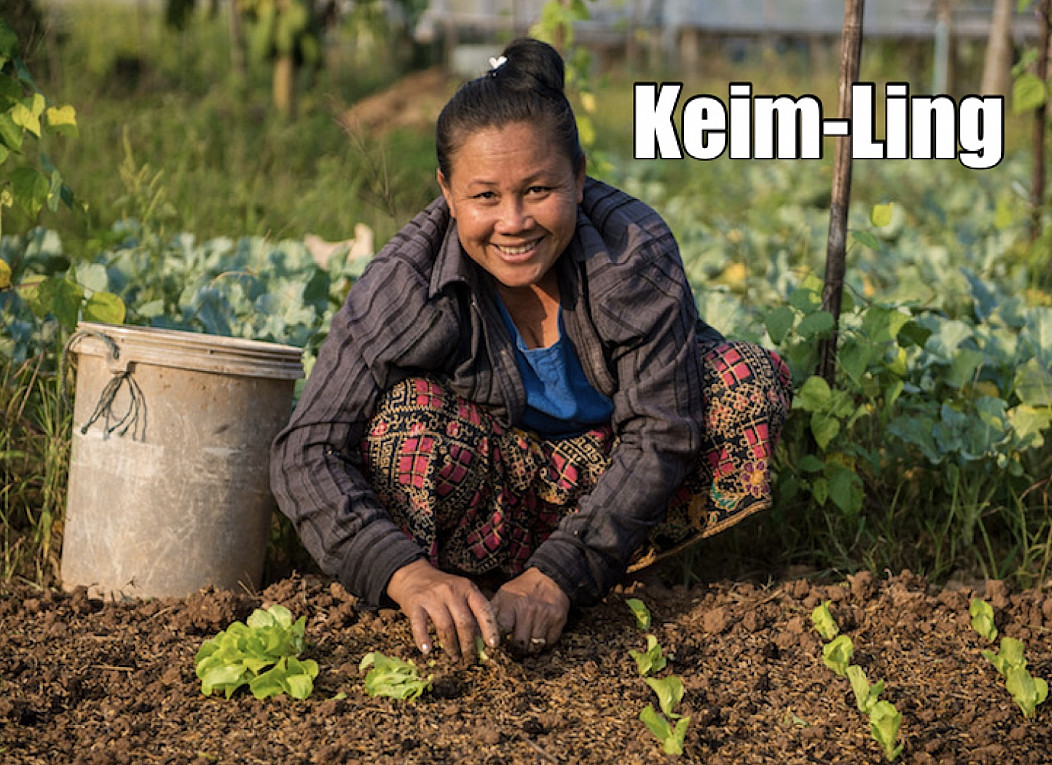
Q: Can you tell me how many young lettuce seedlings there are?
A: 11